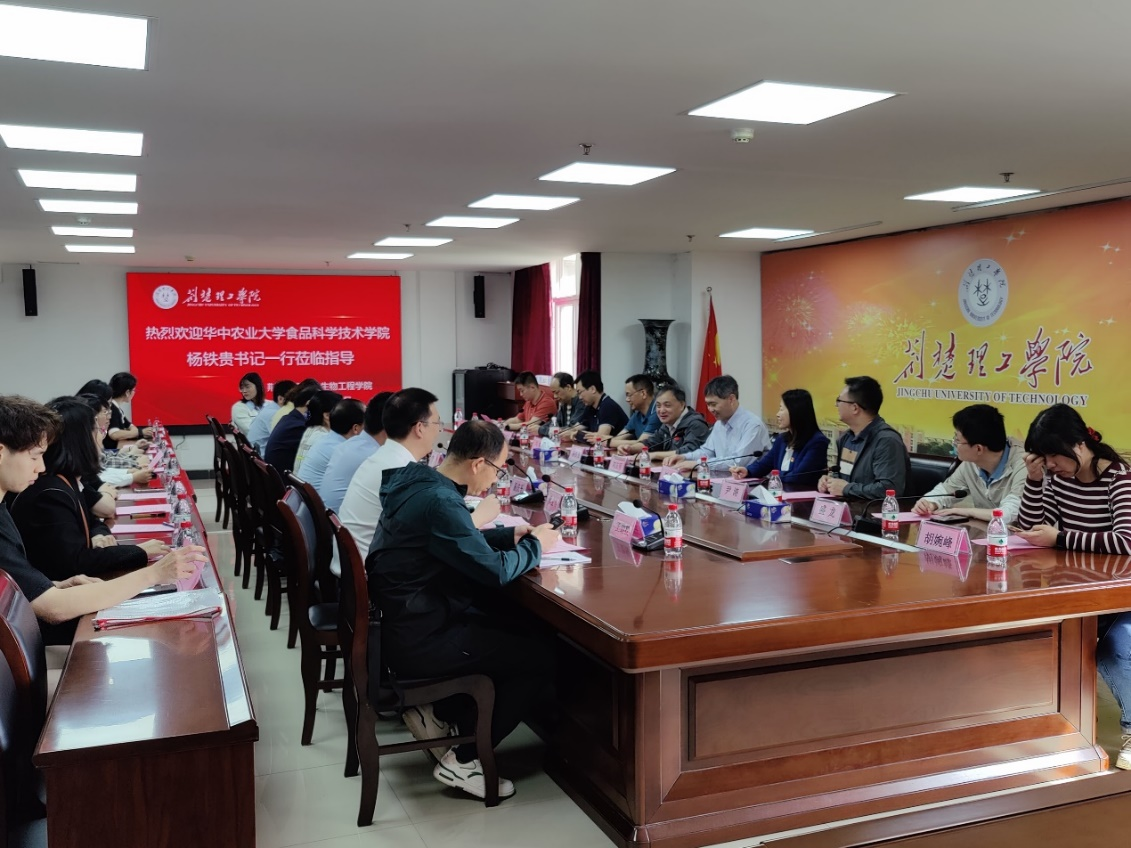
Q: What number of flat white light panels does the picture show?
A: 14